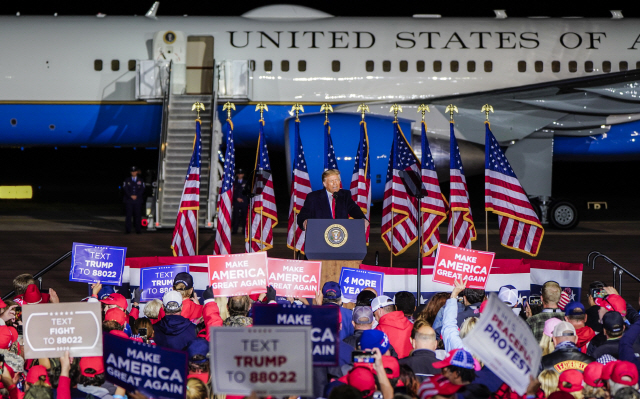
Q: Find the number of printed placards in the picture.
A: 11